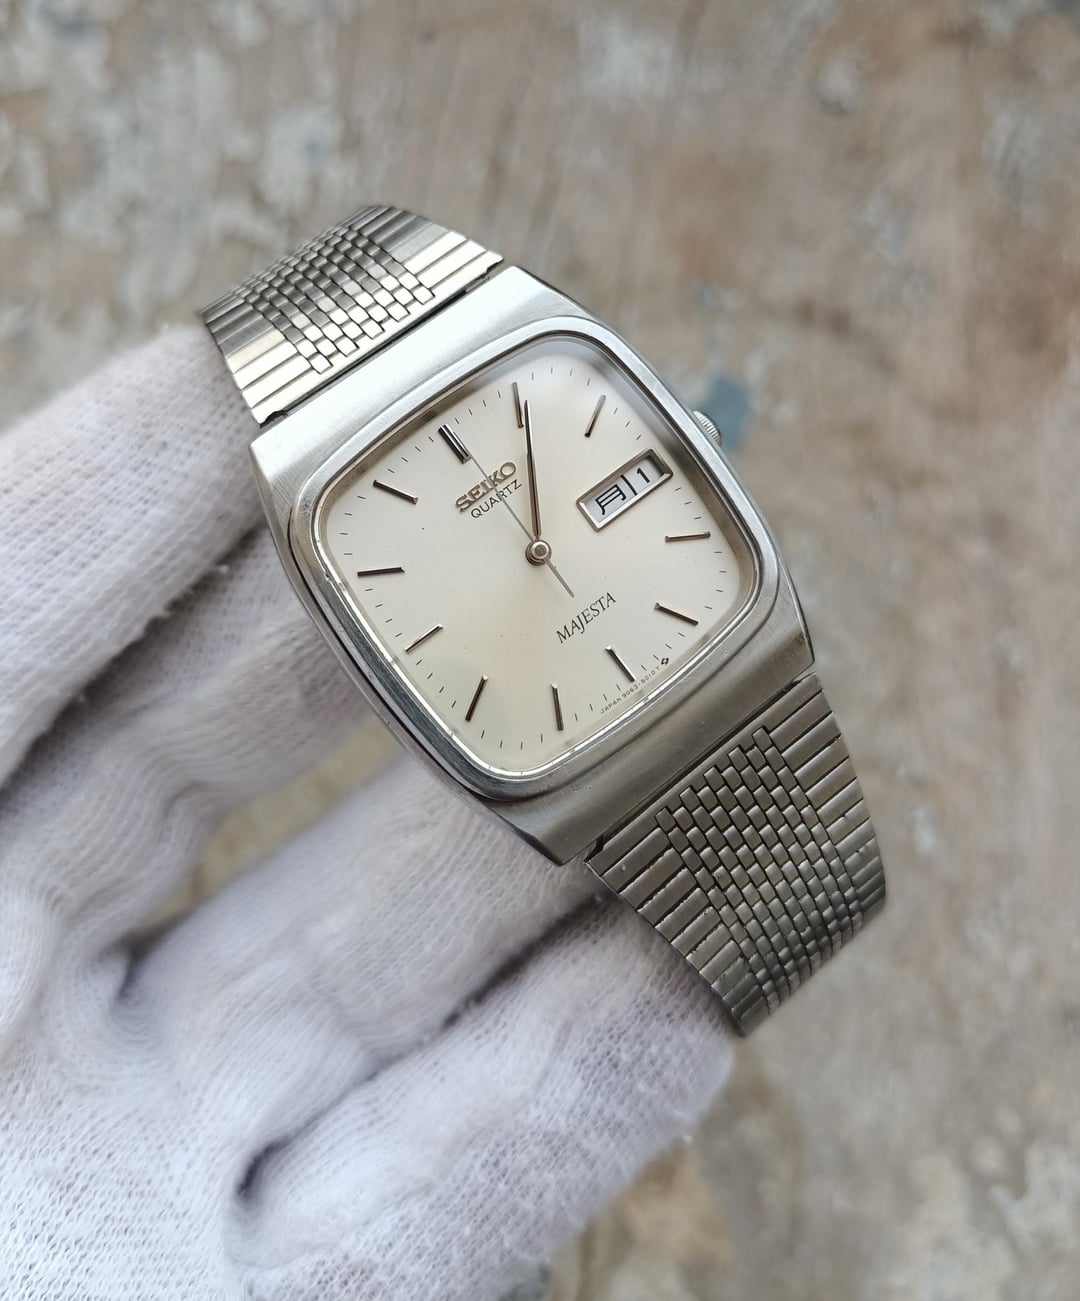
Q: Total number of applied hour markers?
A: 11